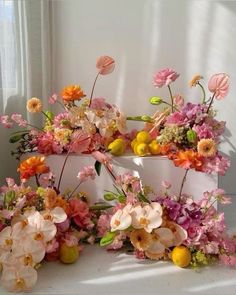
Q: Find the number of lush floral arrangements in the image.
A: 4